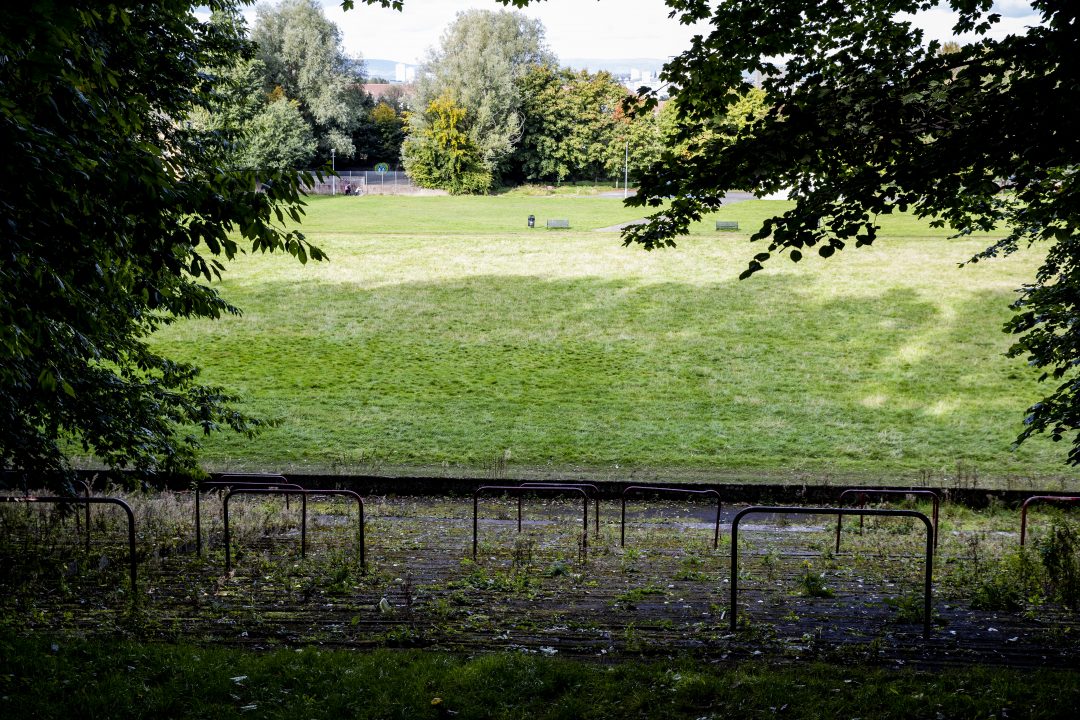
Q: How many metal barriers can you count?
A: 11